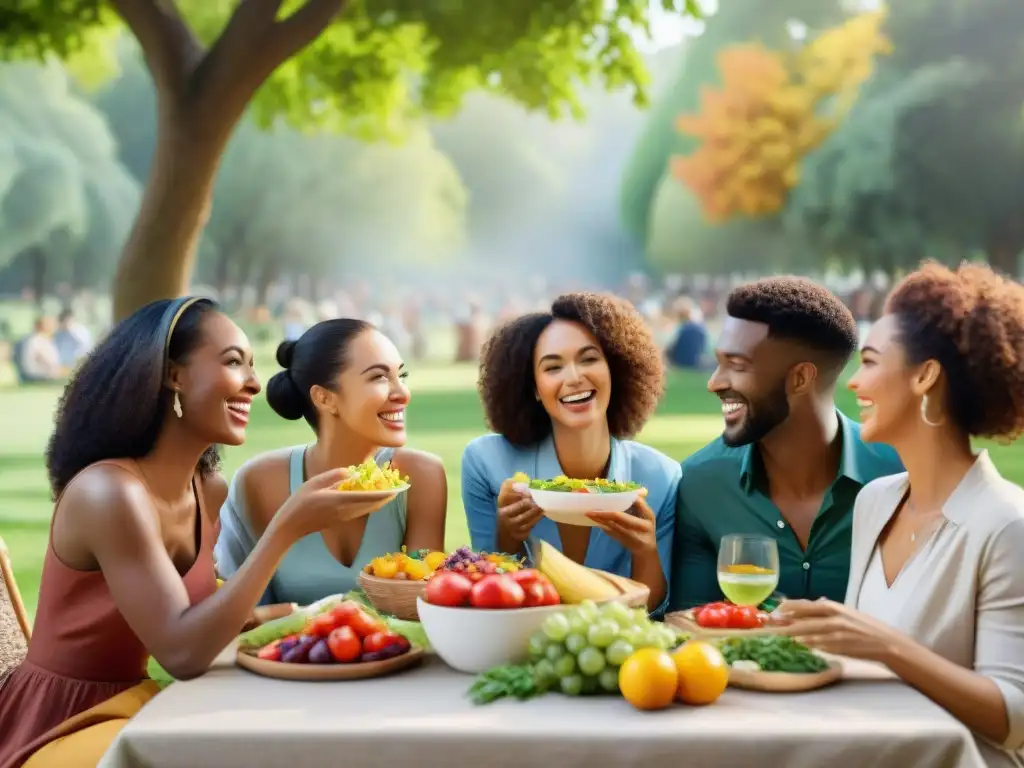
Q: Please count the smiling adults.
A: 5